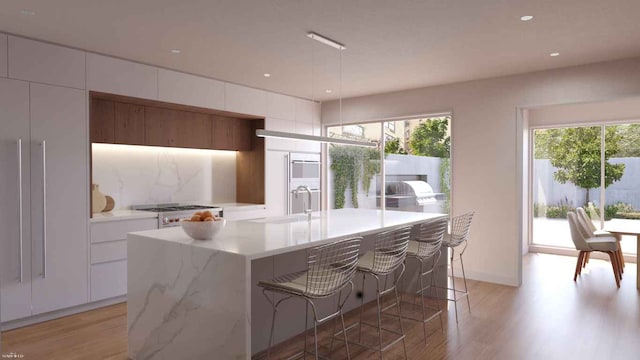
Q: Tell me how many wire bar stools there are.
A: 4